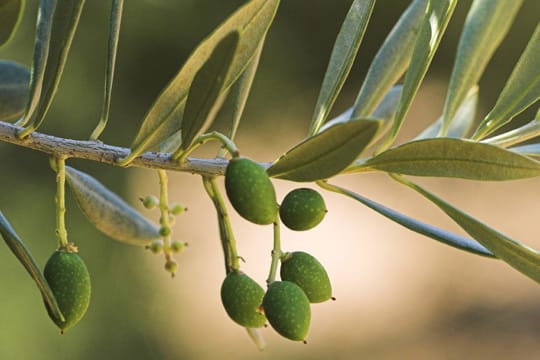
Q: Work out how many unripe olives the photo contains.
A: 6